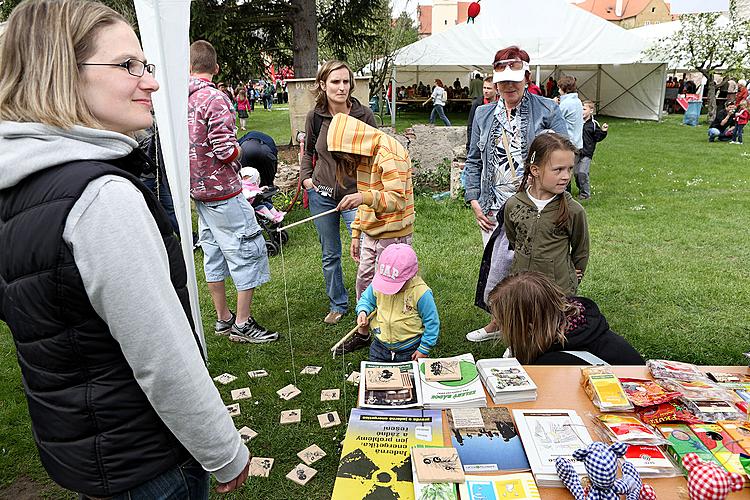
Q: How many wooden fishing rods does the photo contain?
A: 2